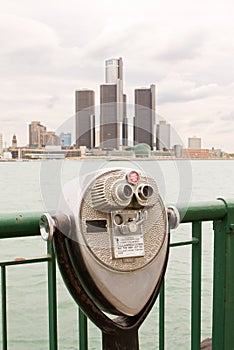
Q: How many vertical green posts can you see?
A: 6